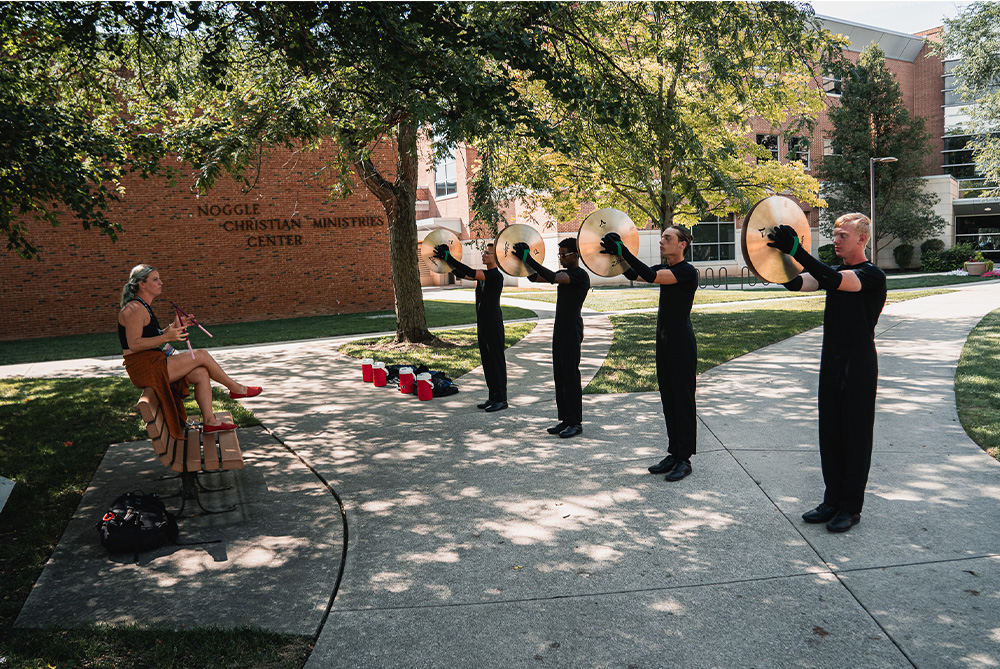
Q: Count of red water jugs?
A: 4